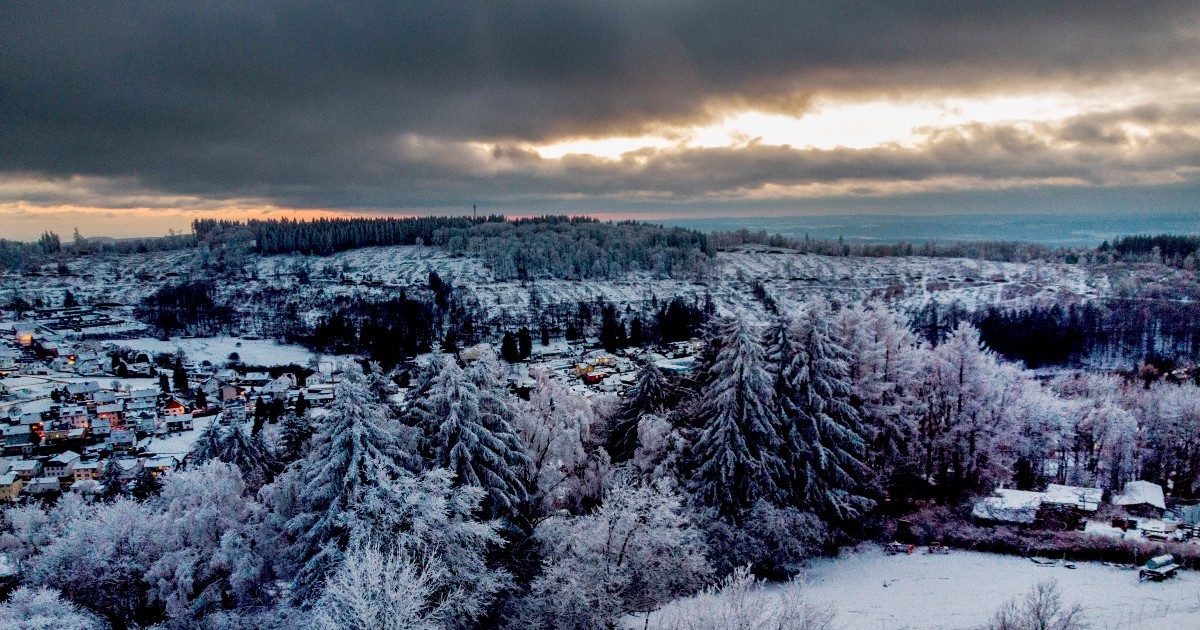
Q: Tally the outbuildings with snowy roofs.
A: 3